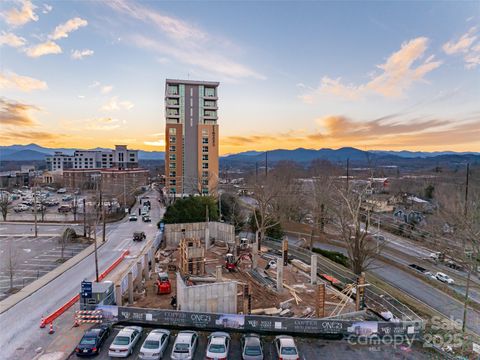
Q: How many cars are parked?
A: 7